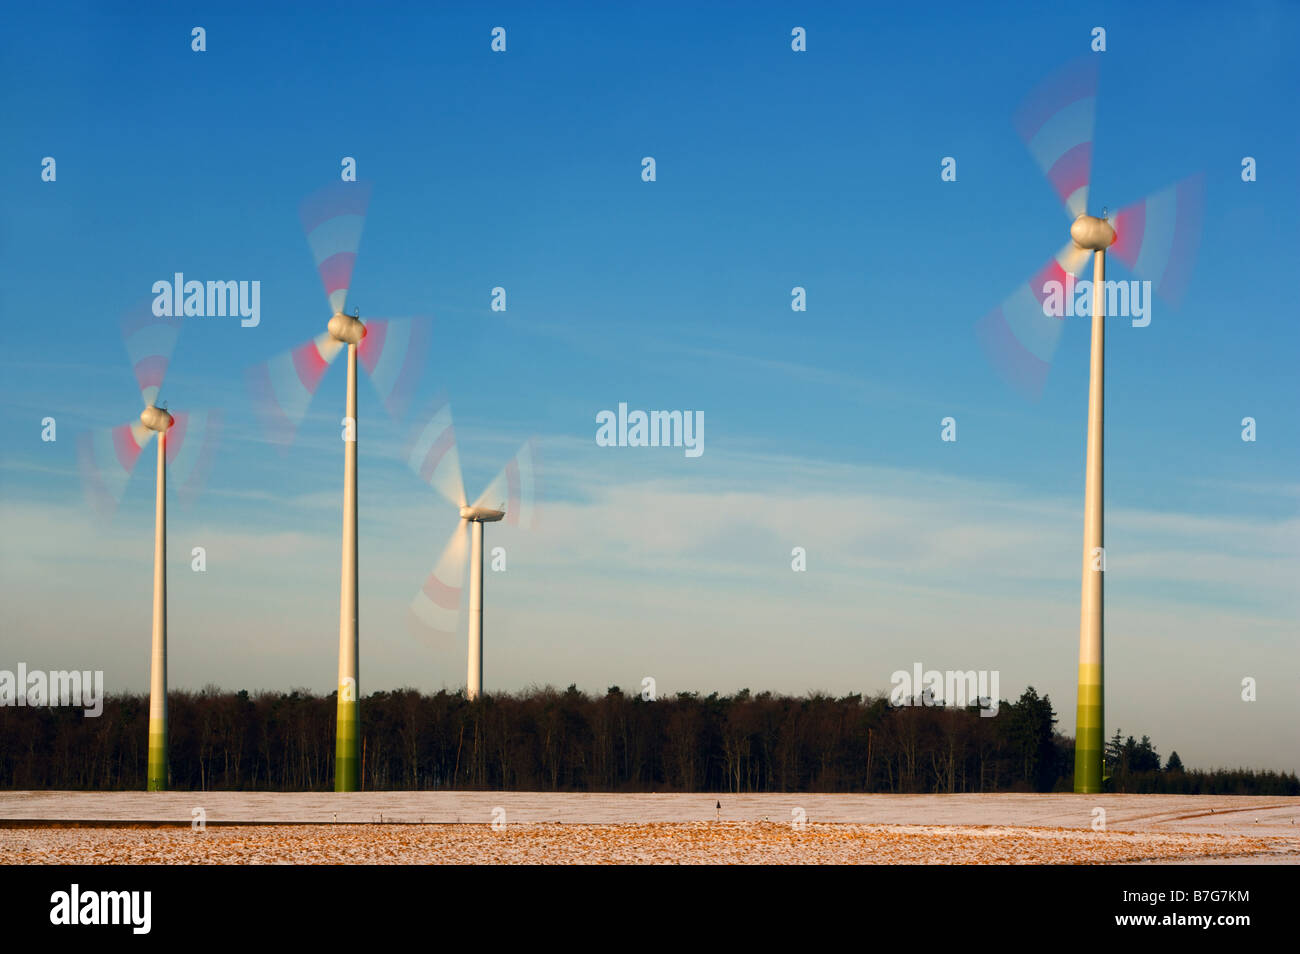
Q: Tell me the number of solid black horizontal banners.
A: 1